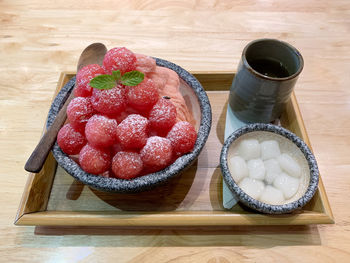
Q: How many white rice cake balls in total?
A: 9